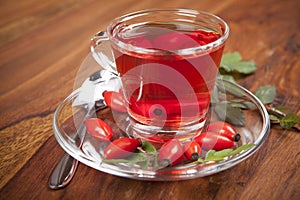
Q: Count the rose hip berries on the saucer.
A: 7